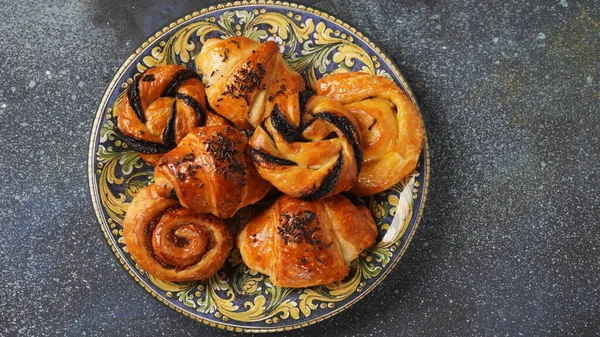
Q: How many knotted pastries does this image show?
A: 2